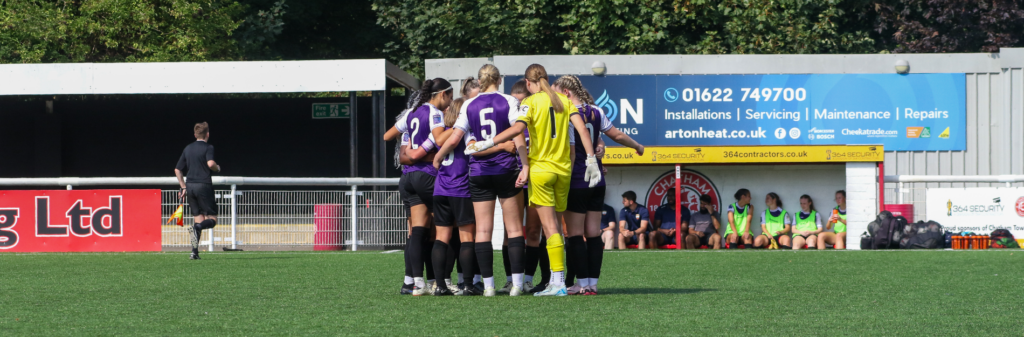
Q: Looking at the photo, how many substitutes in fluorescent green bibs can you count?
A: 4